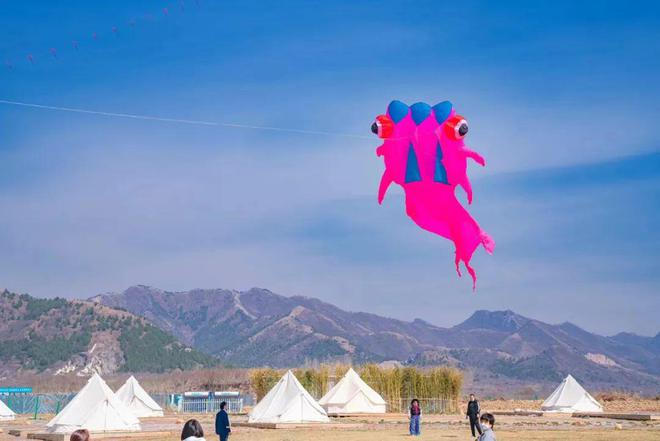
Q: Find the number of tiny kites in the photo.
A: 11